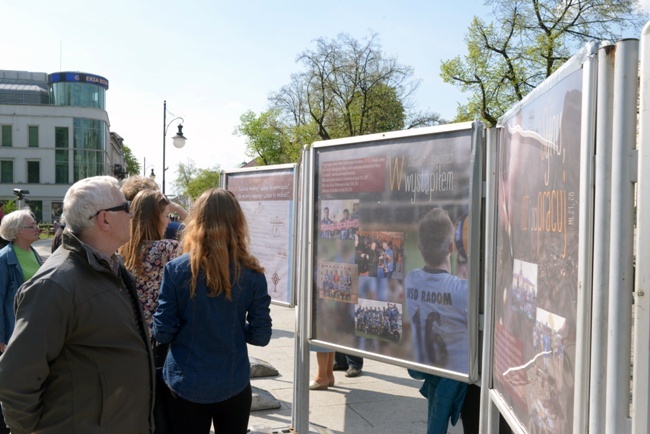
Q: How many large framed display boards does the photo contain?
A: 3